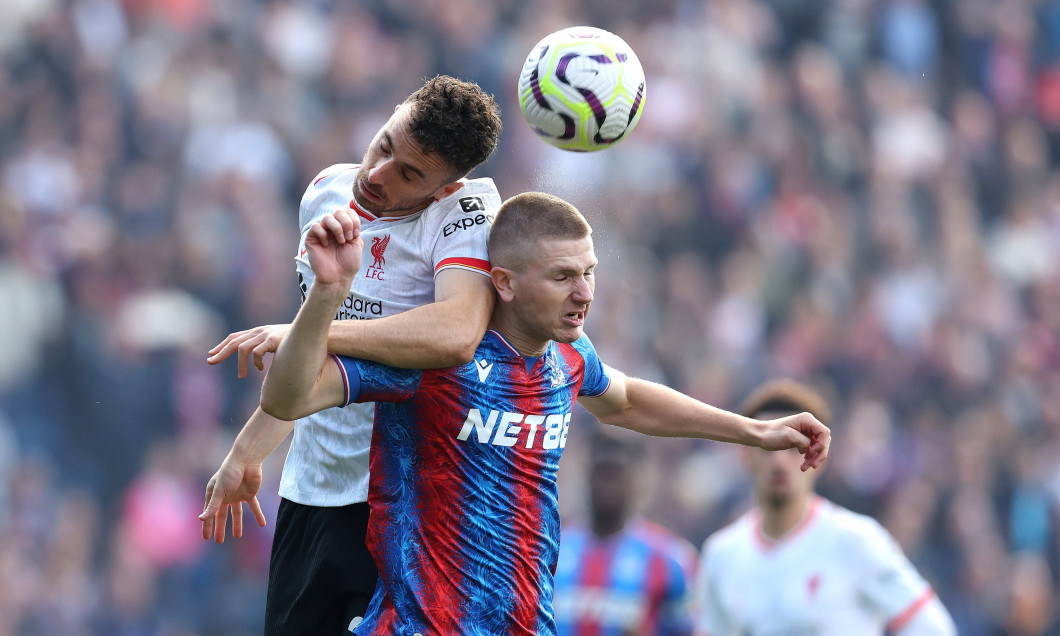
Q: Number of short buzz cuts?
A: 1